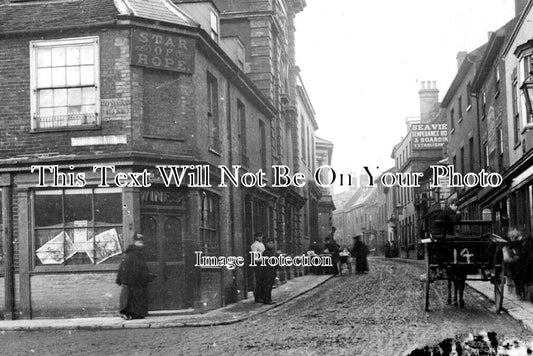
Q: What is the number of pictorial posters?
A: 2